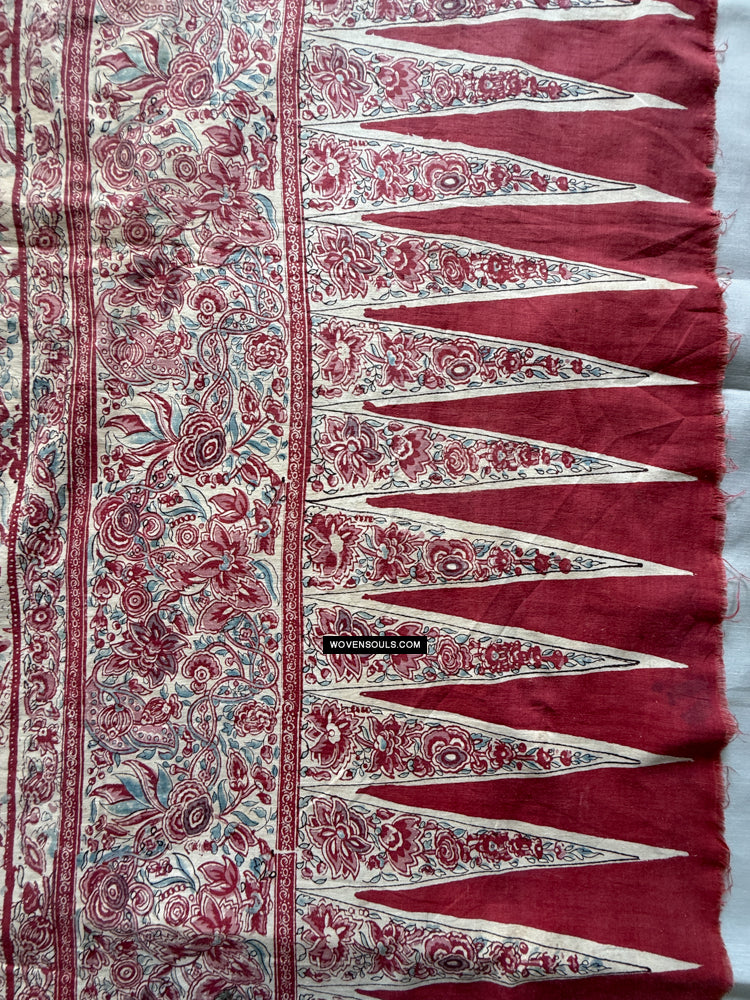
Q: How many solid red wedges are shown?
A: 11